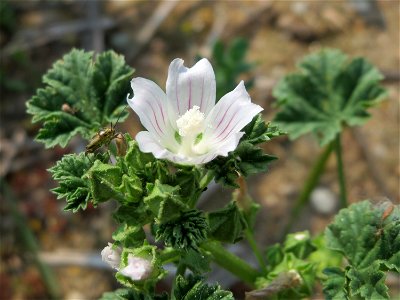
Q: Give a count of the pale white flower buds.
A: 2